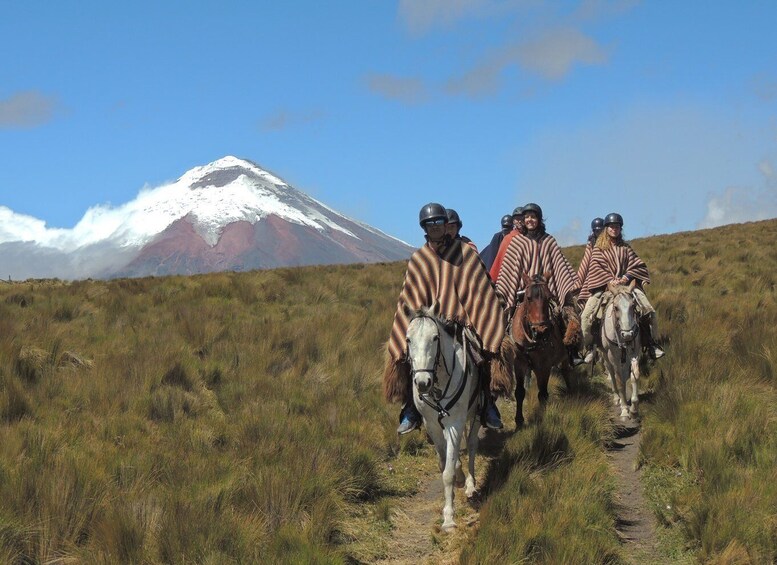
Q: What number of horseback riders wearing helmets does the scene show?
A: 7